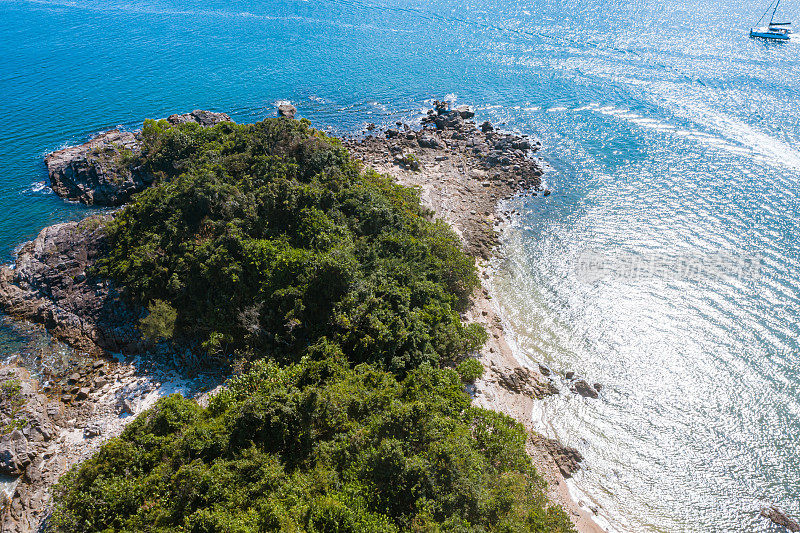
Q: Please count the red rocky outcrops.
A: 0